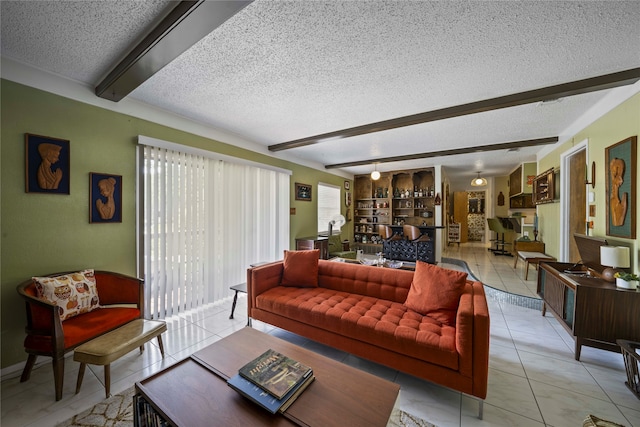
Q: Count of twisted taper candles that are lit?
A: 0